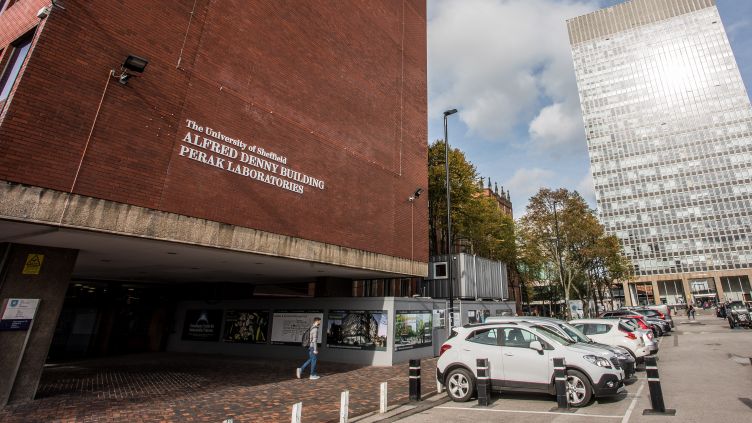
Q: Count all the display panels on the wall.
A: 5